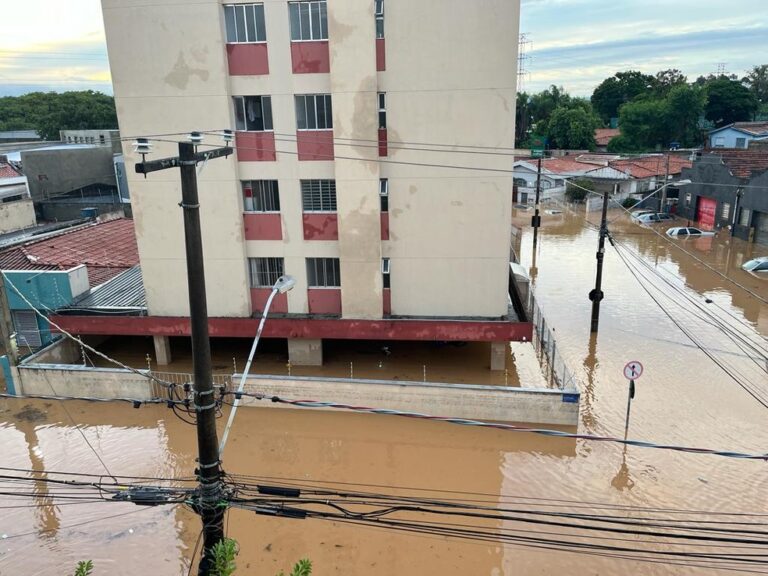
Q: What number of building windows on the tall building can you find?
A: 12